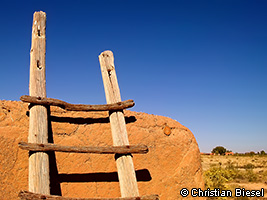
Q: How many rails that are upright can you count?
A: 2